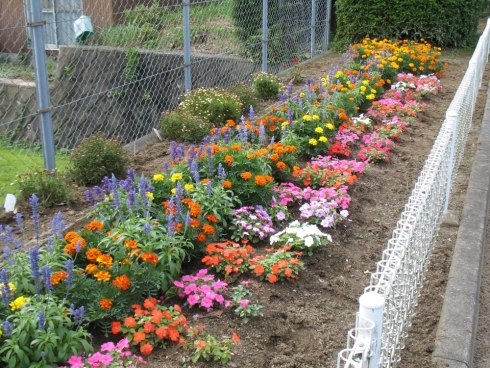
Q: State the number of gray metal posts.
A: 5